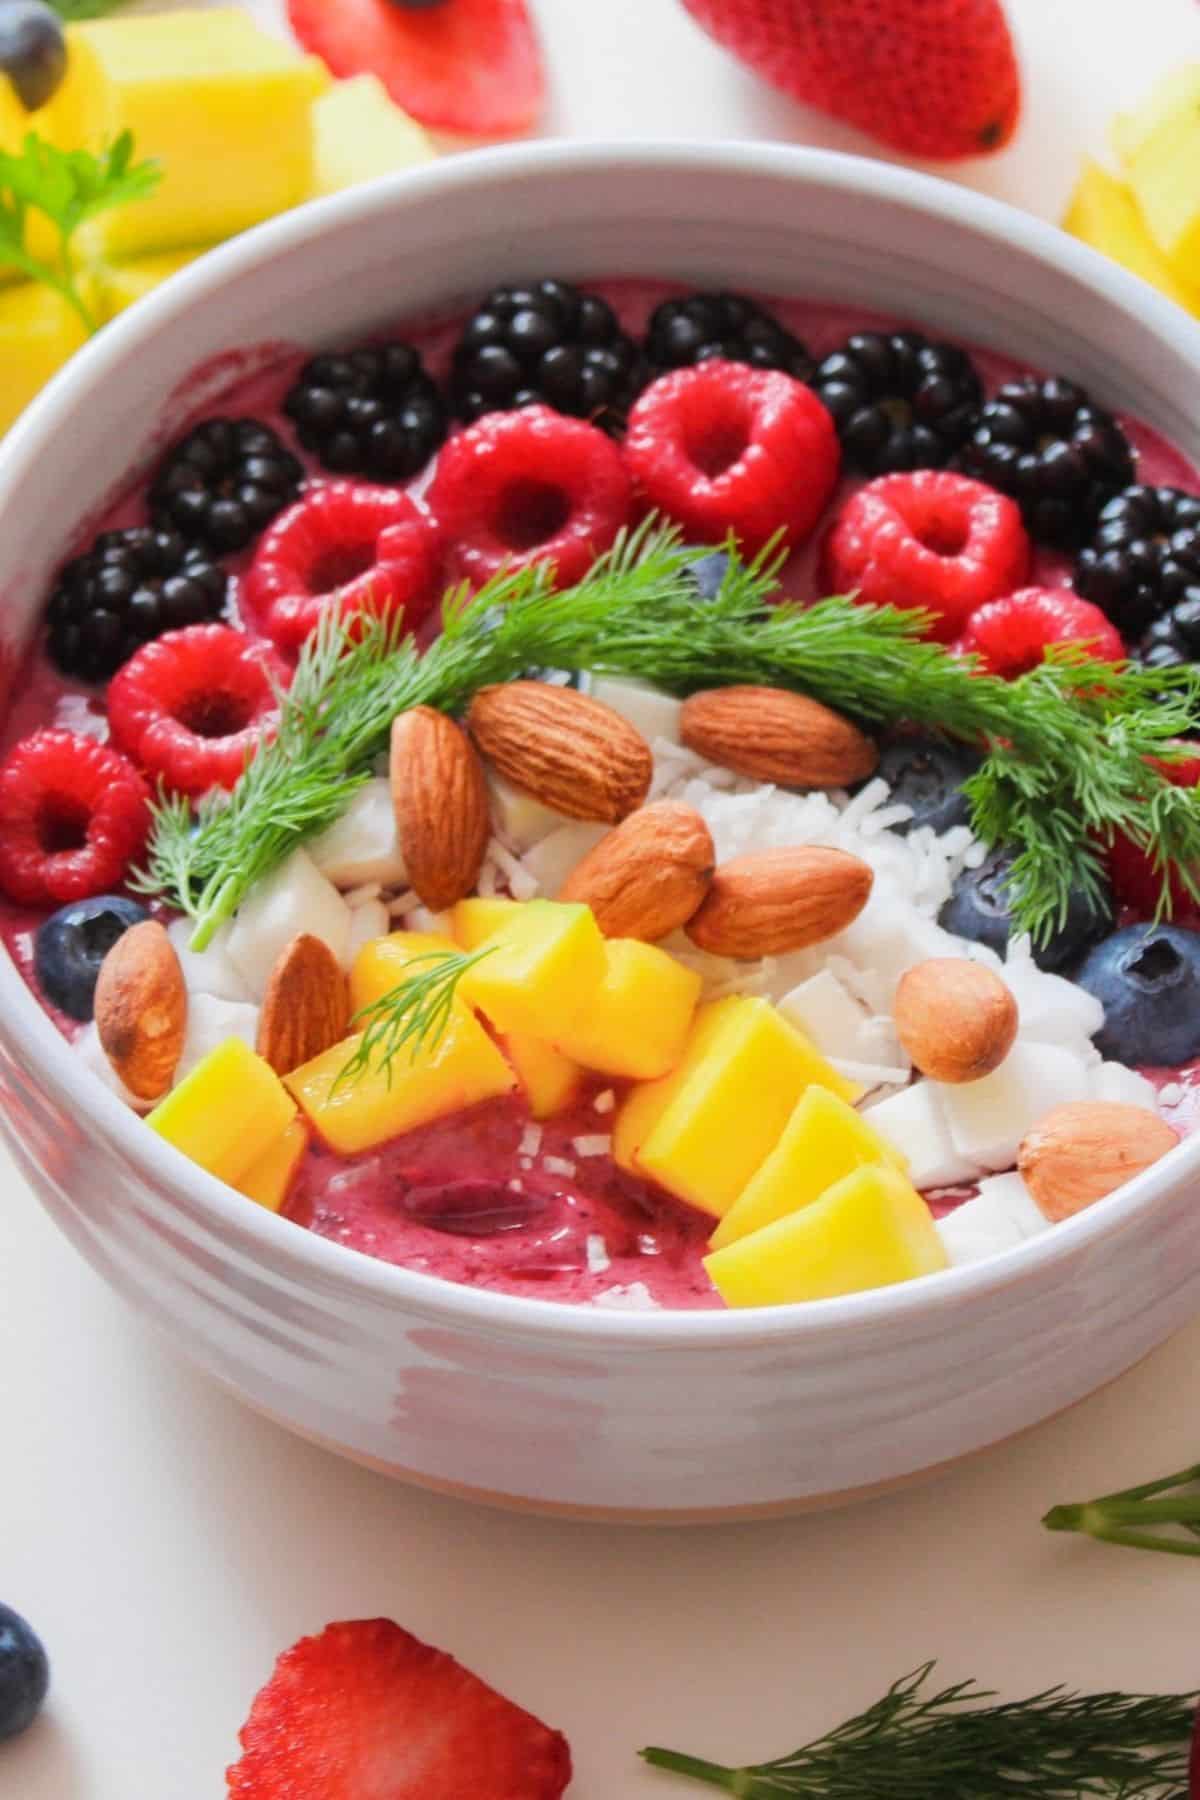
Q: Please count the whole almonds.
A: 9